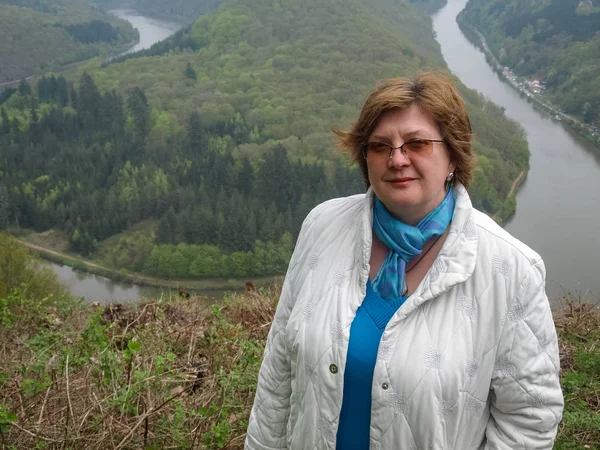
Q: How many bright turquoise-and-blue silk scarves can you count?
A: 1